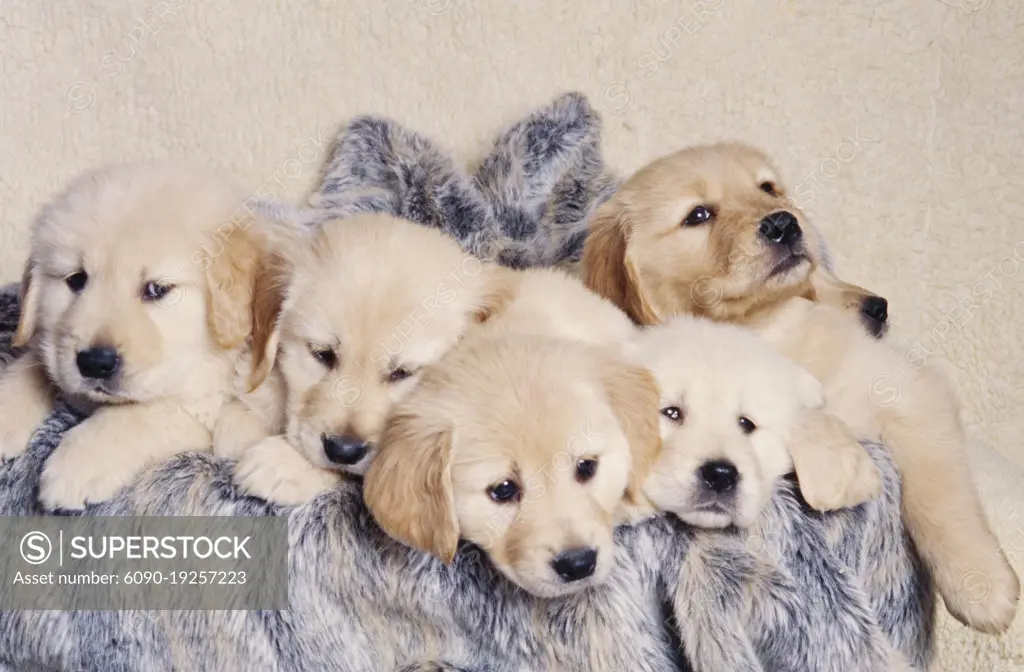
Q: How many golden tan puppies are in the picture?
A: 6